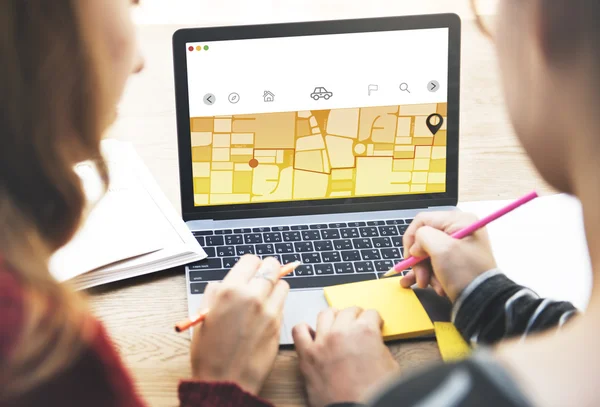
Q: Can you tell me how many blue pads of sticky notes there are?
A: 0